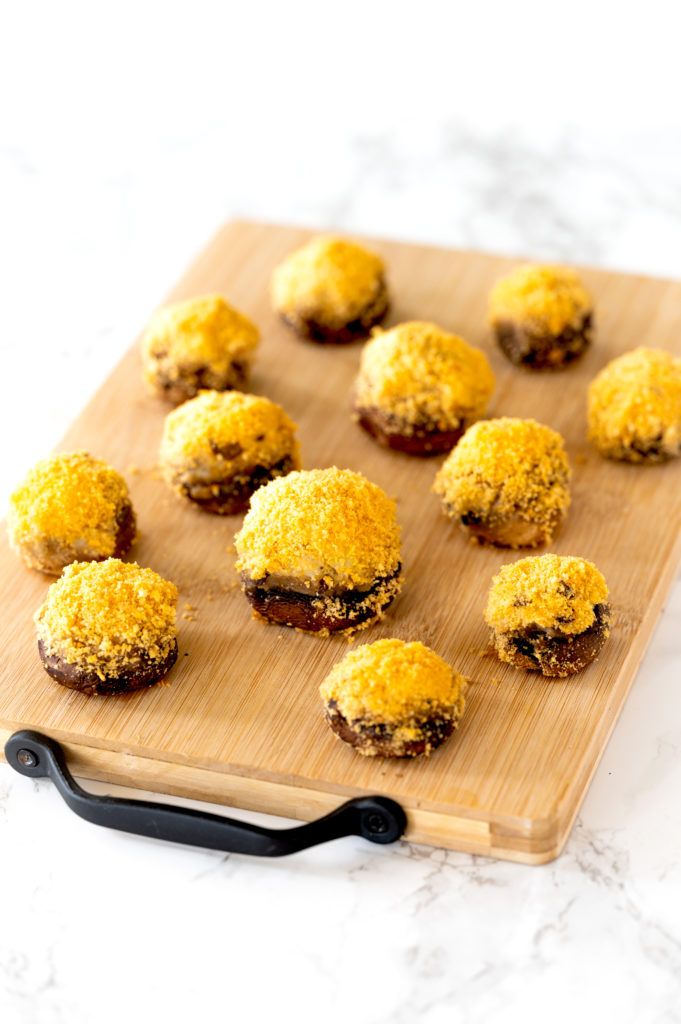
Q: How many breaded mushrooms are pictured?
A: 12